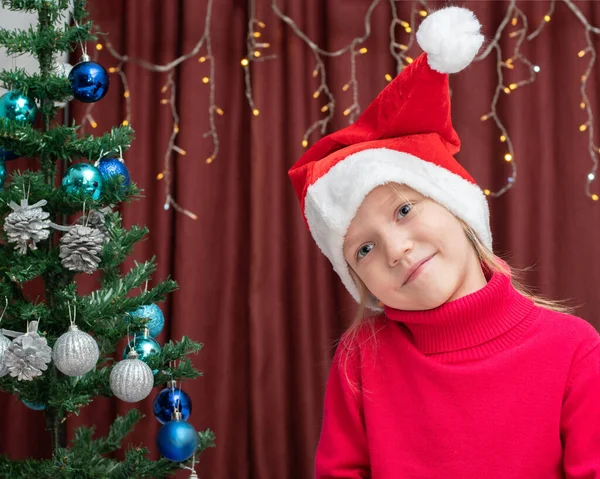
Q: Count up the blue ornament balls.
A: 11